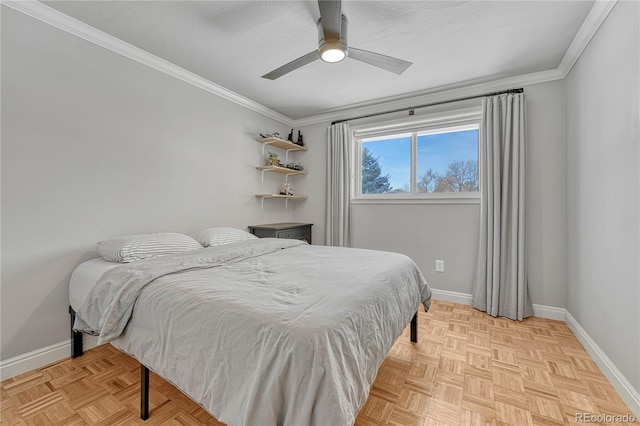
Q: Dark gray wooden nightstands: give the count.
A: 1